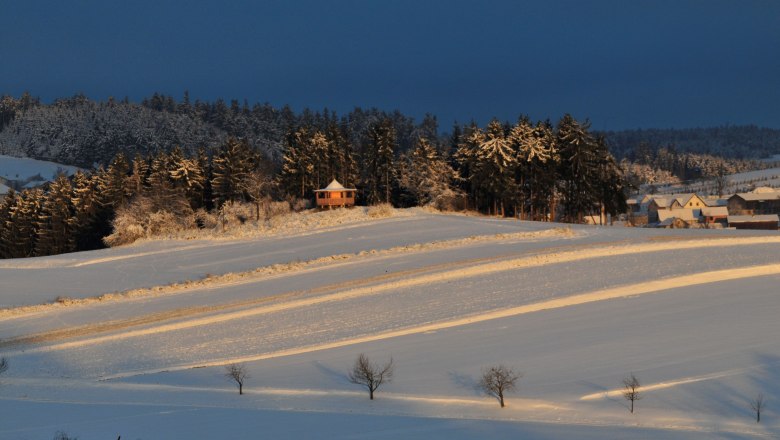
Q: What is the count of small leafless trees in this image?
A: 5